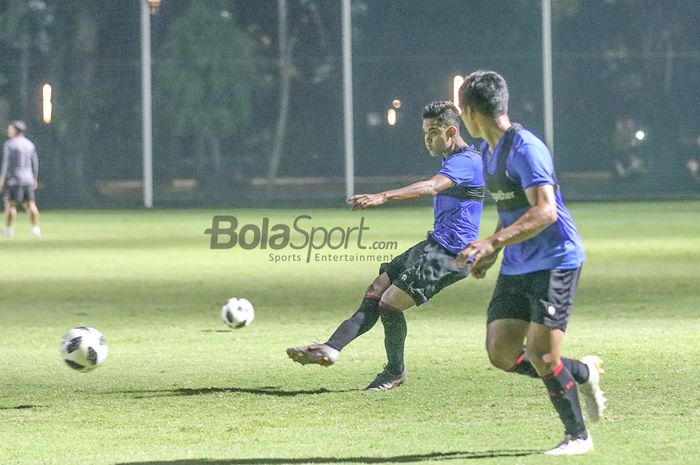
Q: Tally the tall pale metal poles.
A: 3